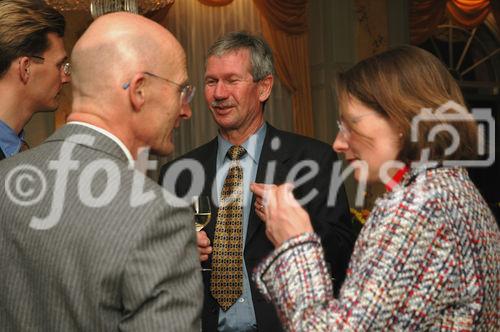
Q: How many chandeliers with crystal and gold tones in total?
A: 1